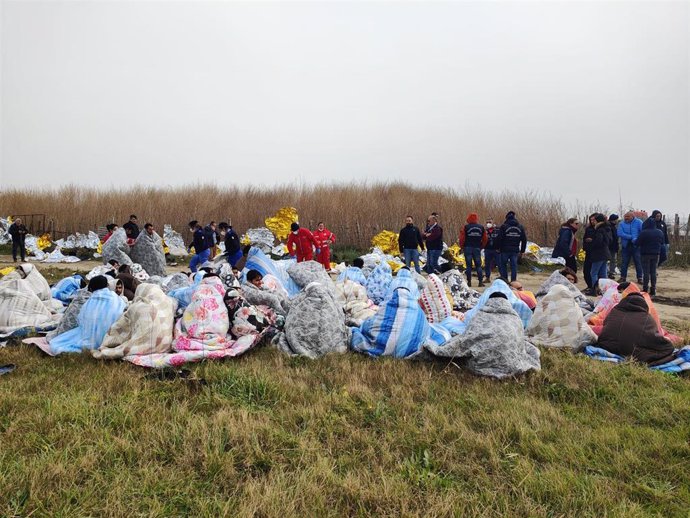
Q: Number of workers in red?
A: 2